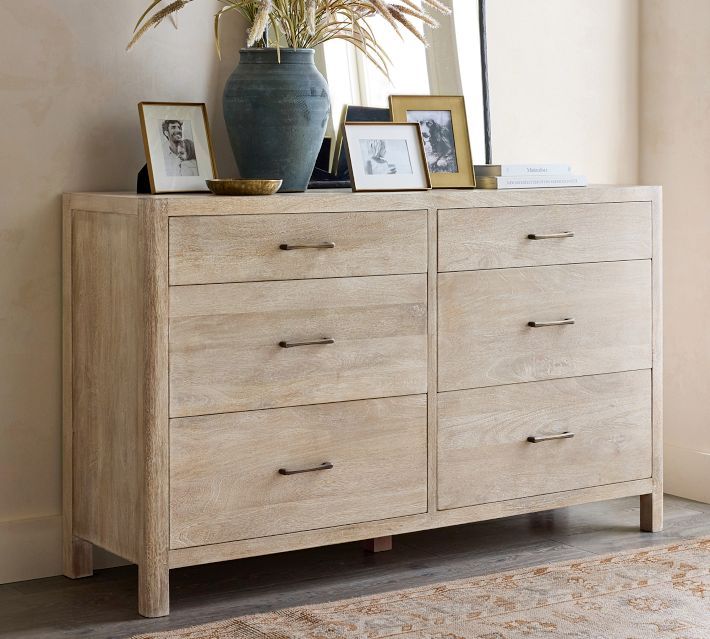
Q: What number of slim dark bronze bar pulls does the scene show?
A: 6